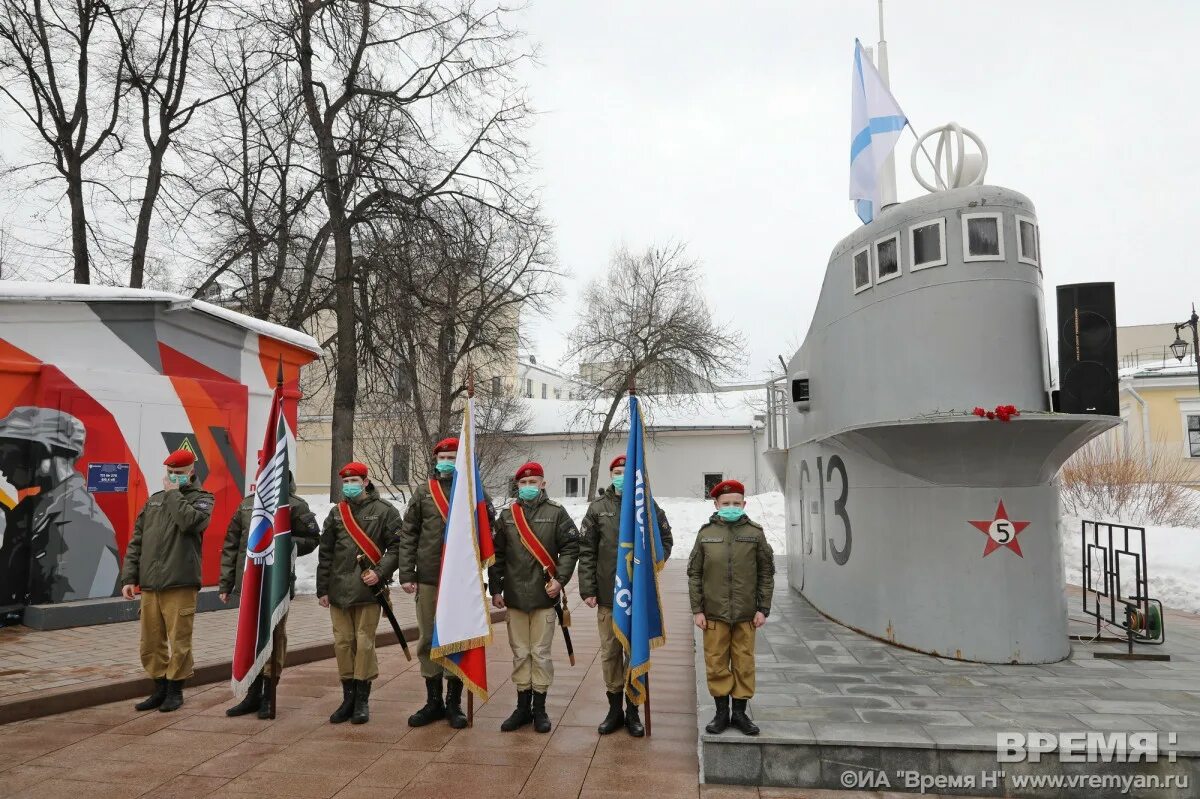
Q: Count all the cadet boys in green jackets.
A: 7